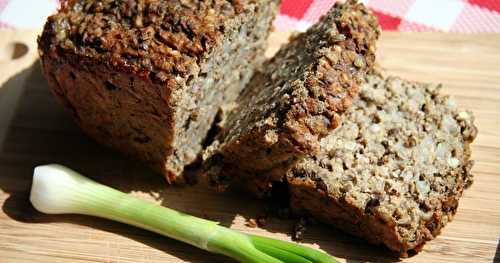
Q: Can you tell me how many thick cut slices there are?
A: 2